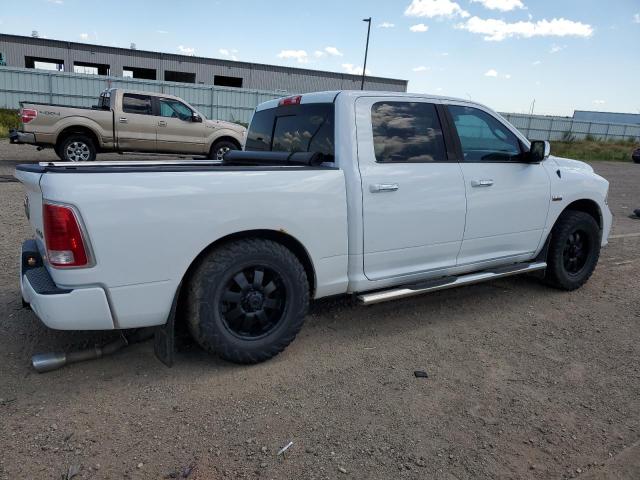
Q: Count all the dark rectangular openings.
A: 5